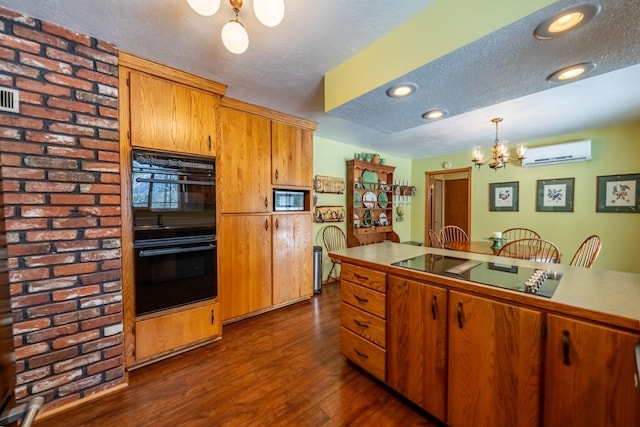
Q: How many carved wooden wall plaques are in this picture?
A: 2